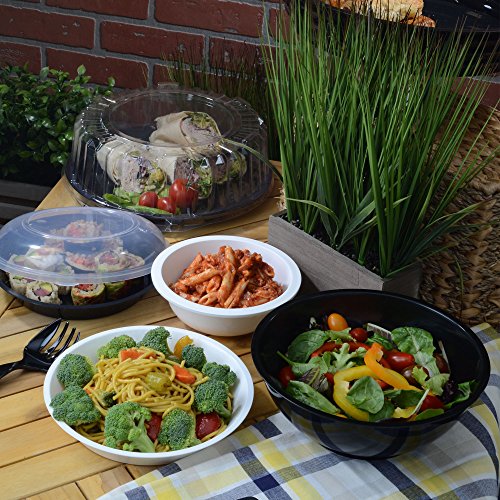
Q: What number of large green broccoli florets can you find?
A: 9